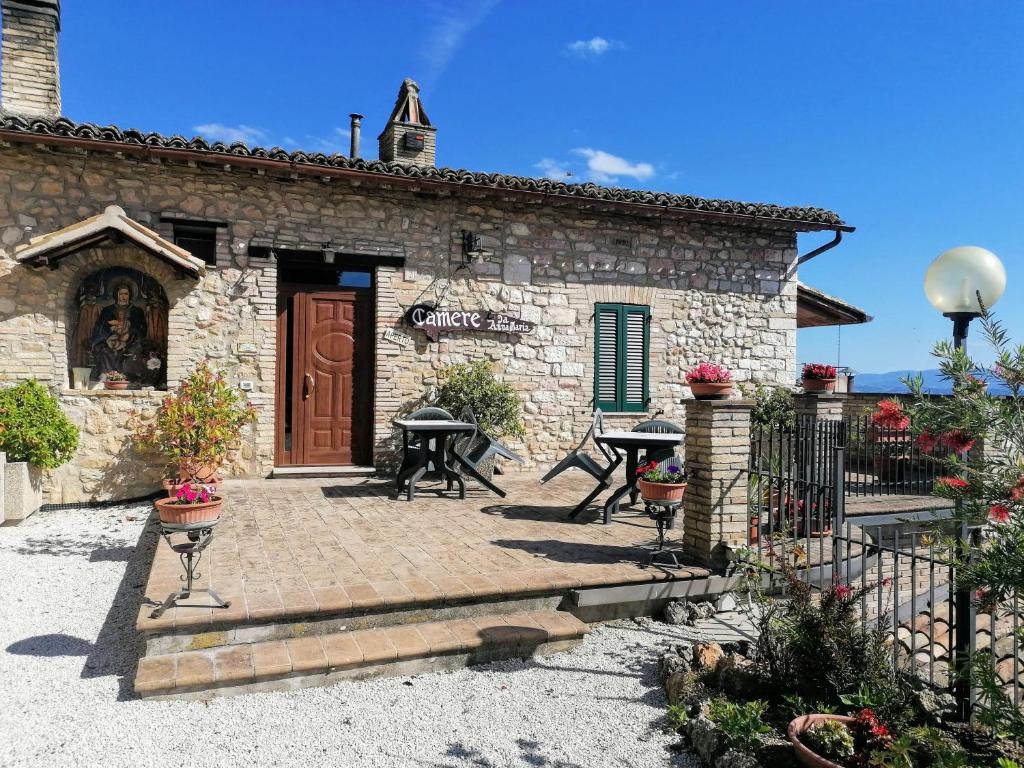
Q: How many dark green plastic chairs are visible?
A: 4